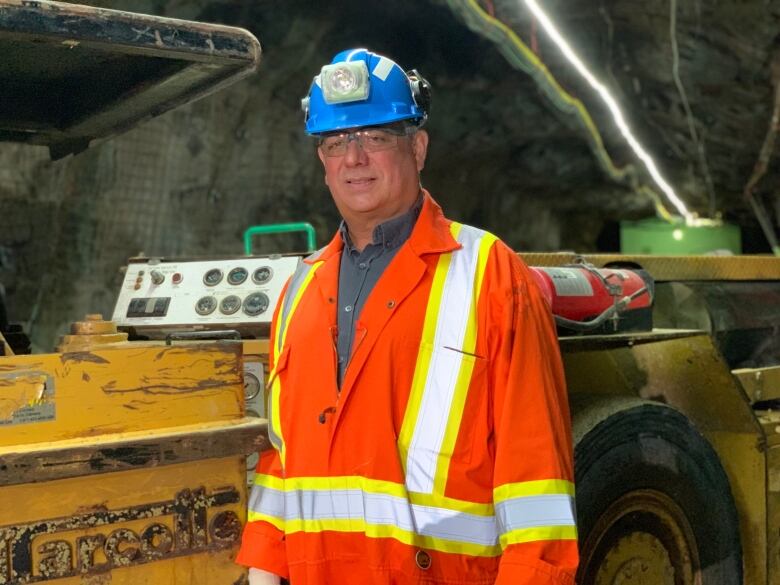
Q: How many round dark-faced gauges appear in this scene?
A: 6